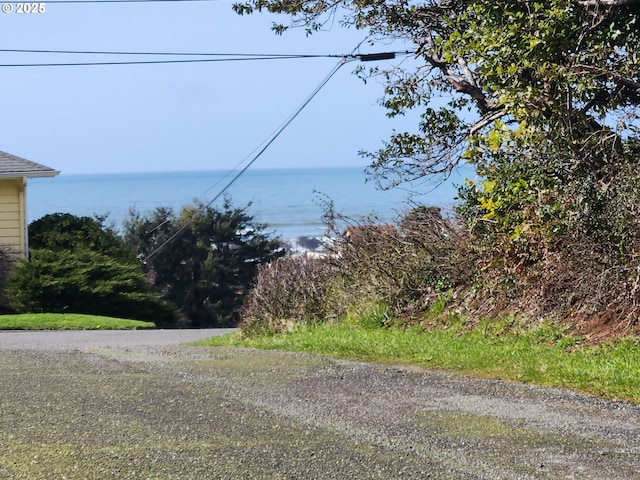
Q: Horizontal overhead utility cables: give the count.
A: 3